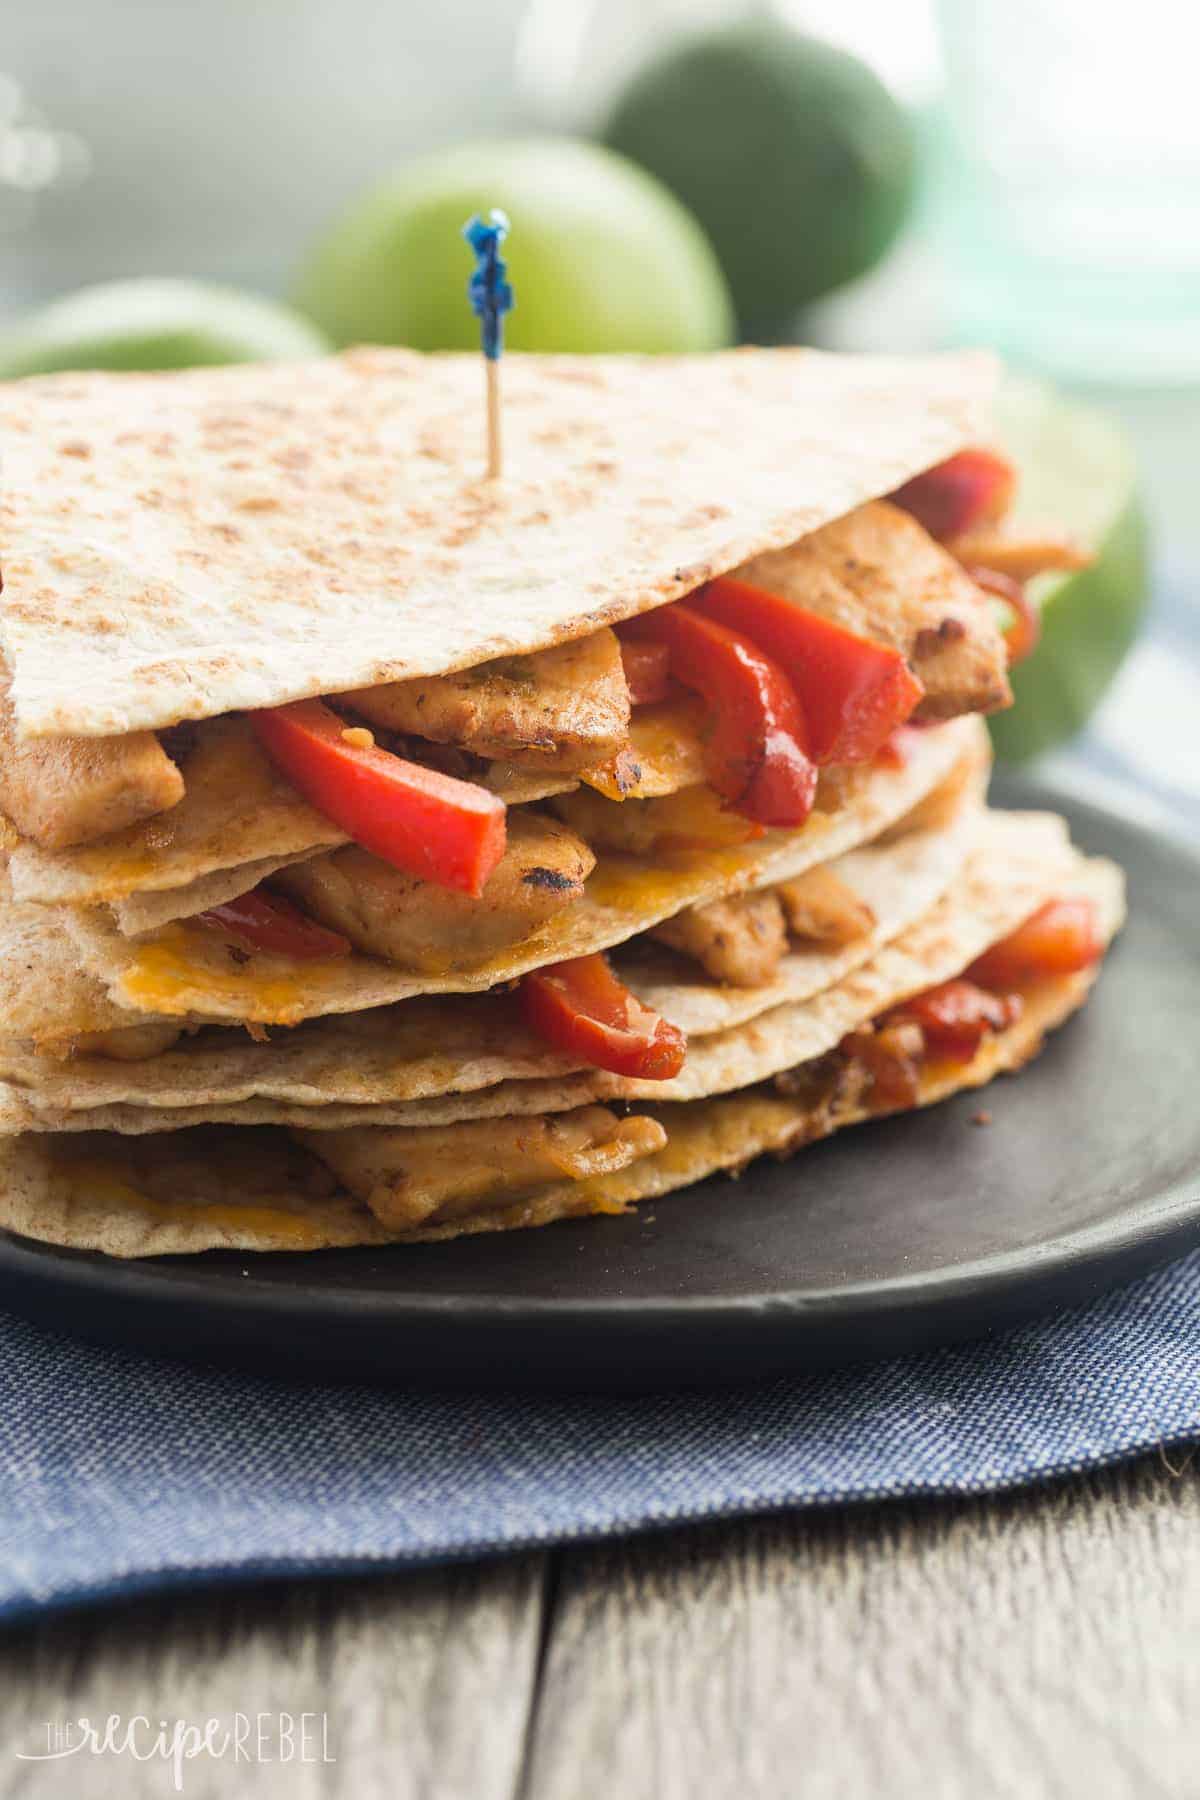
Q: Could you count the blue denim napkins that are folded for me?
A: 1